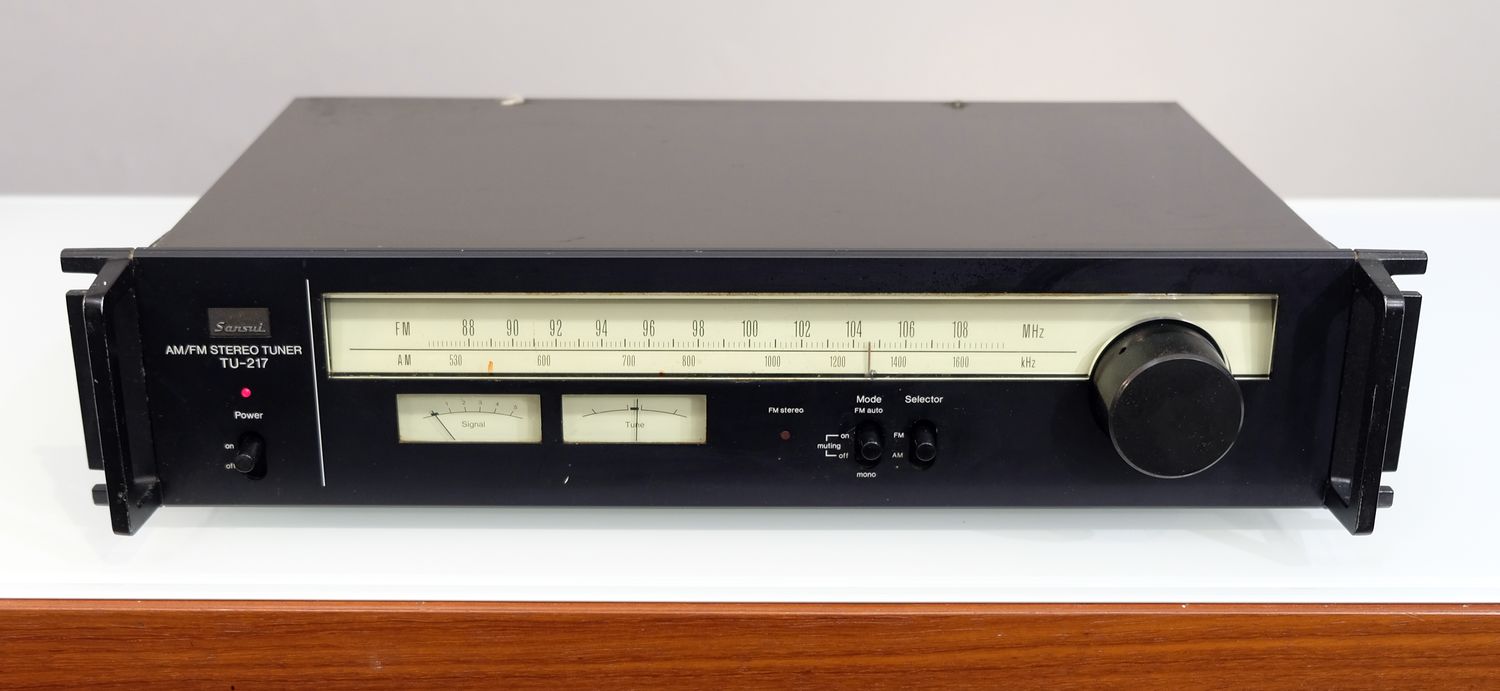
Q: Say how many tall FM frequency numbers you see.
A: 11